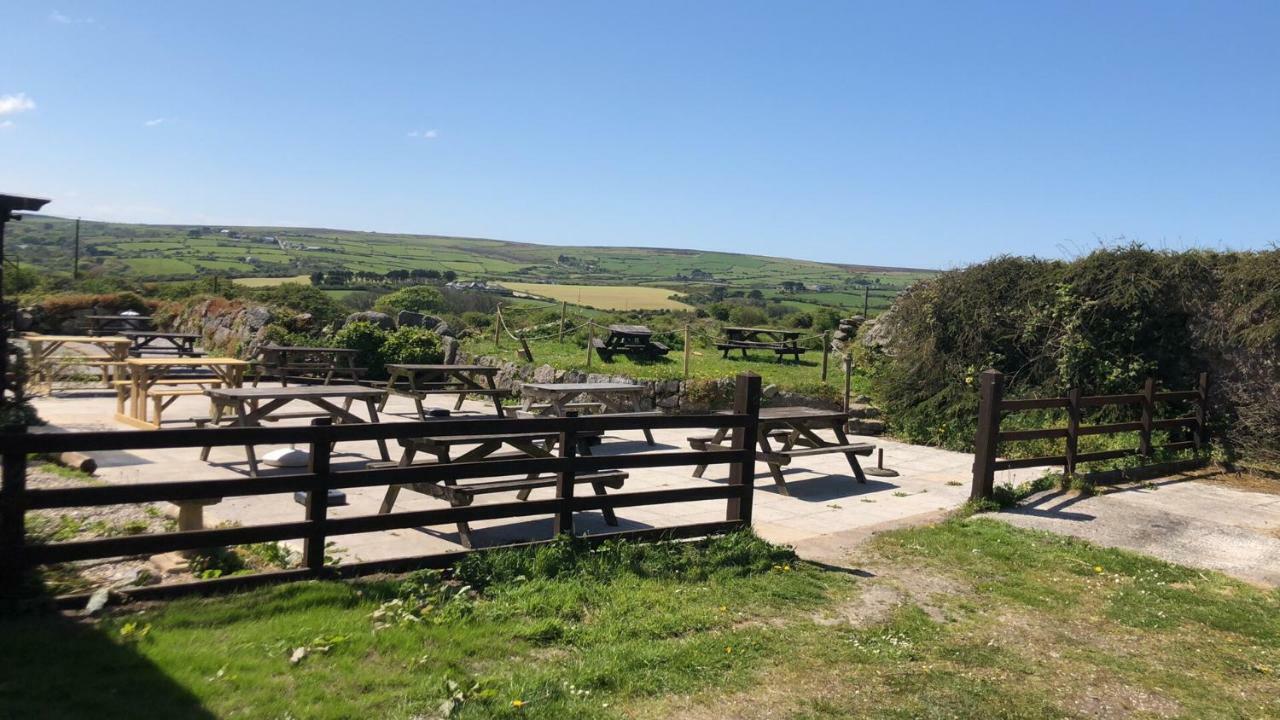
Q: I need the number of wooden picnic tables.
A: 12